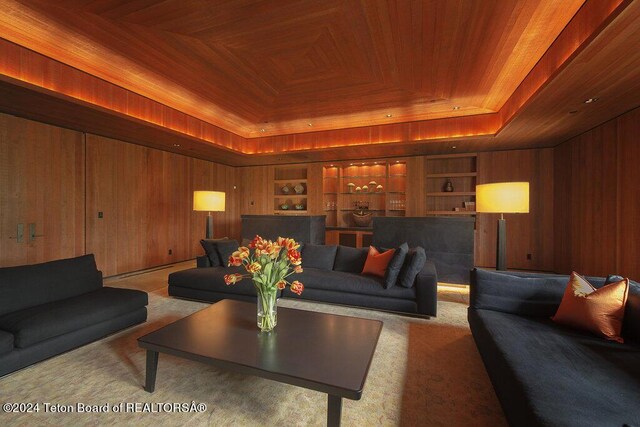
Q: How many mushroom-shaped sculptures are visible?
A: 5